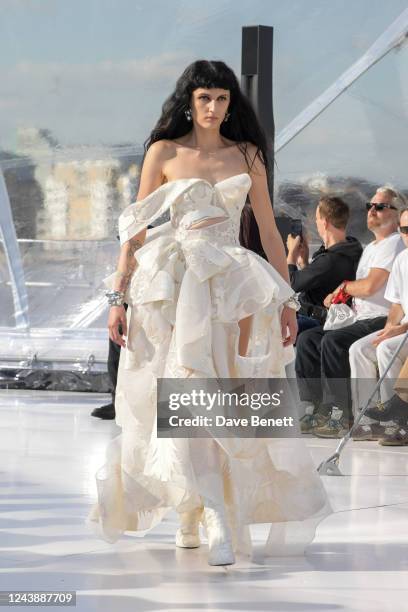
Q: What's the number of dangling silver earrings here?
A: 2